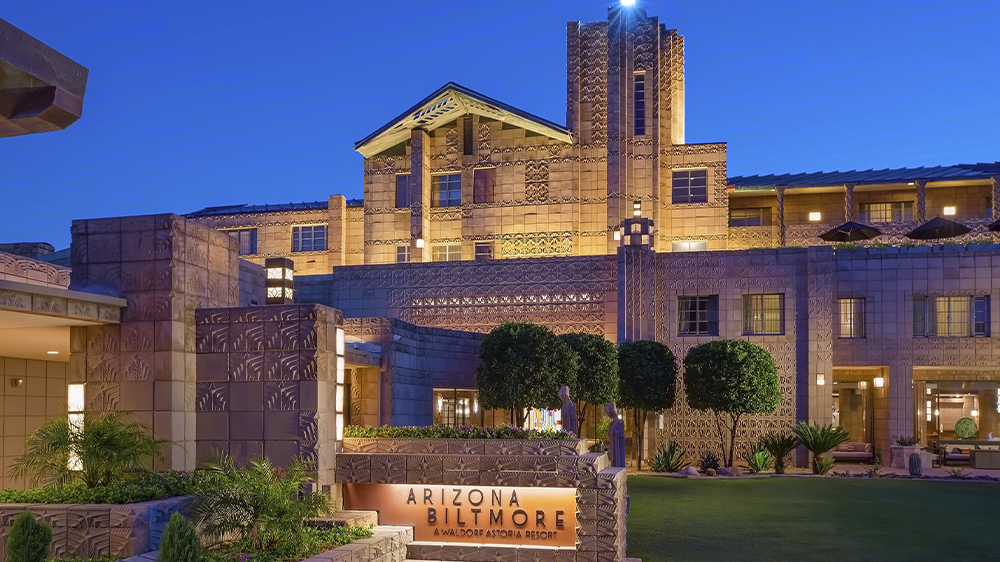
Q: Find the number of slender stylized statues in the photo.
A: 2